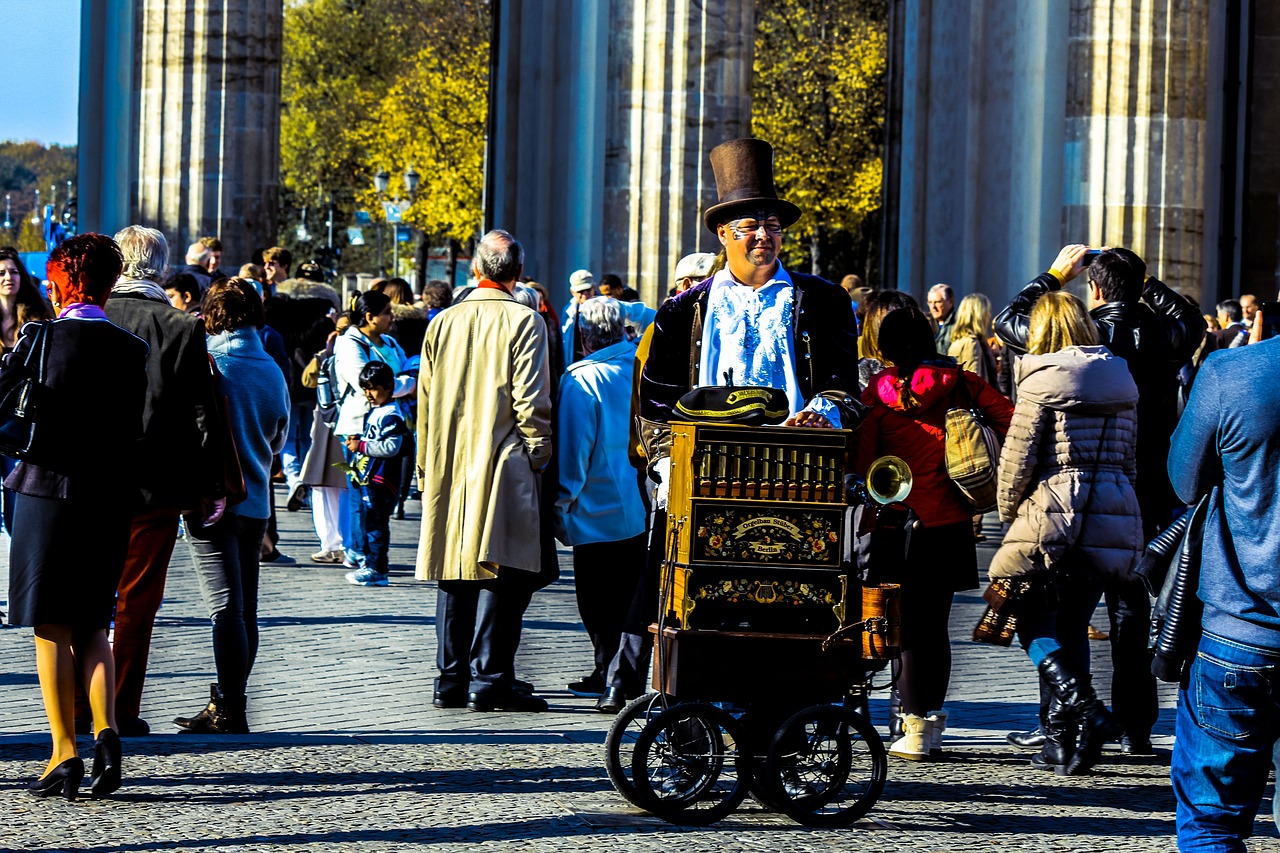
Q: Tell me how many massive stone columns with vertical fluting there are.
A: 3